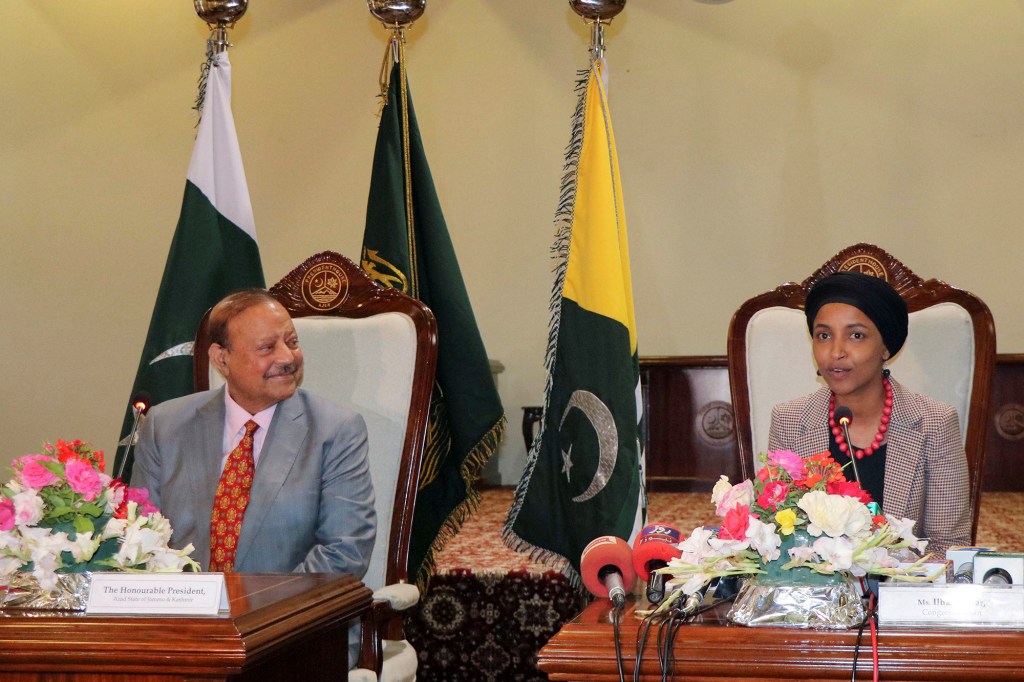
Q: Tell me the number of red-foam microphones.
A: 2